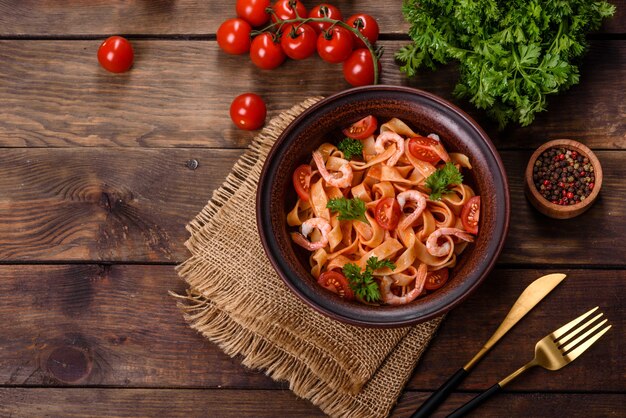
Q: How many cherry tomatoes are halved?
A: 7